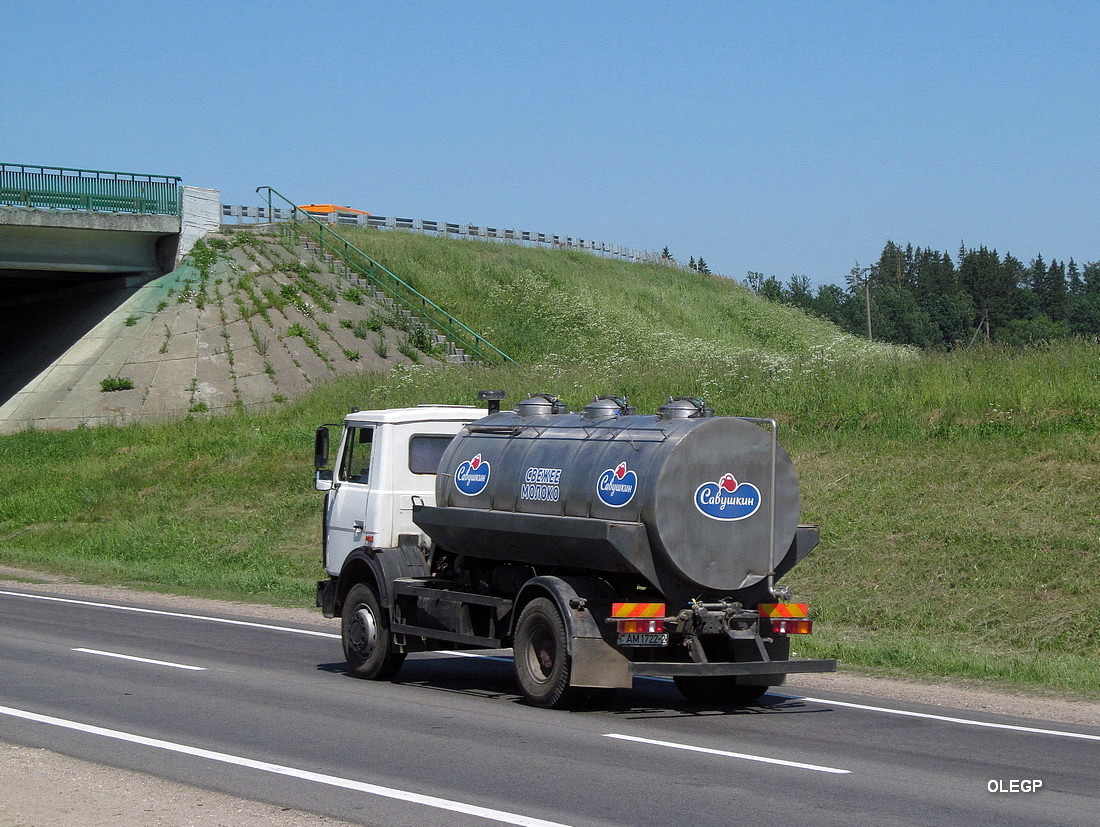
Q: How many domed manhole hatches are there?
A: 3